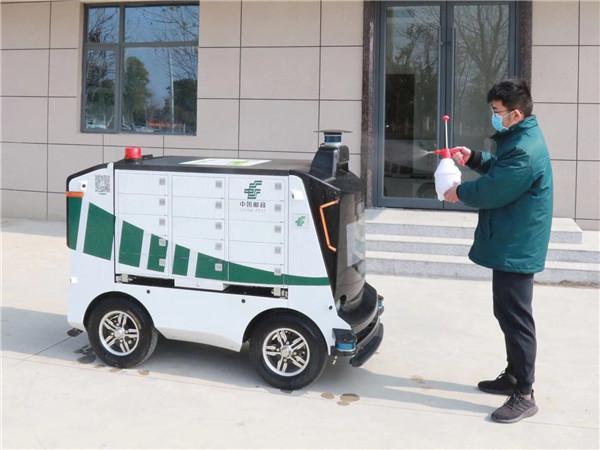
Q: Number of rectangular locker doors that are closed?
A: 15